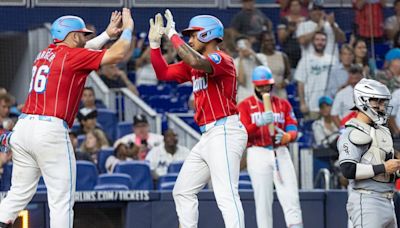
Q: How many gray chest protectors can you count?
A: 1